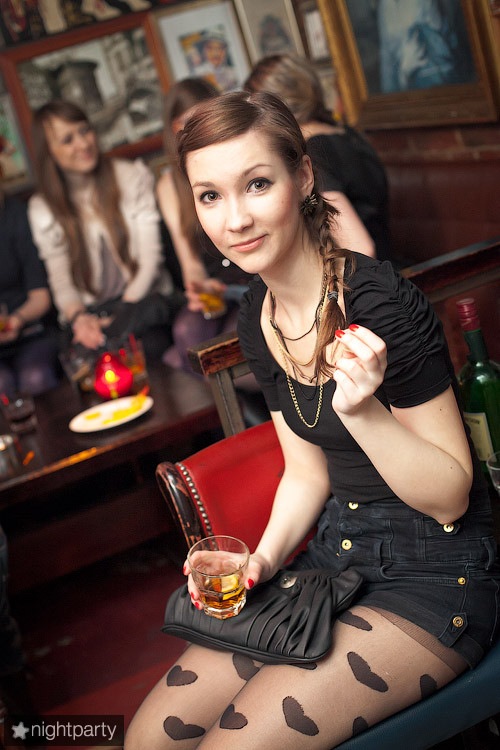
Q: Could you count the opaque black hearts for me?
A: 10